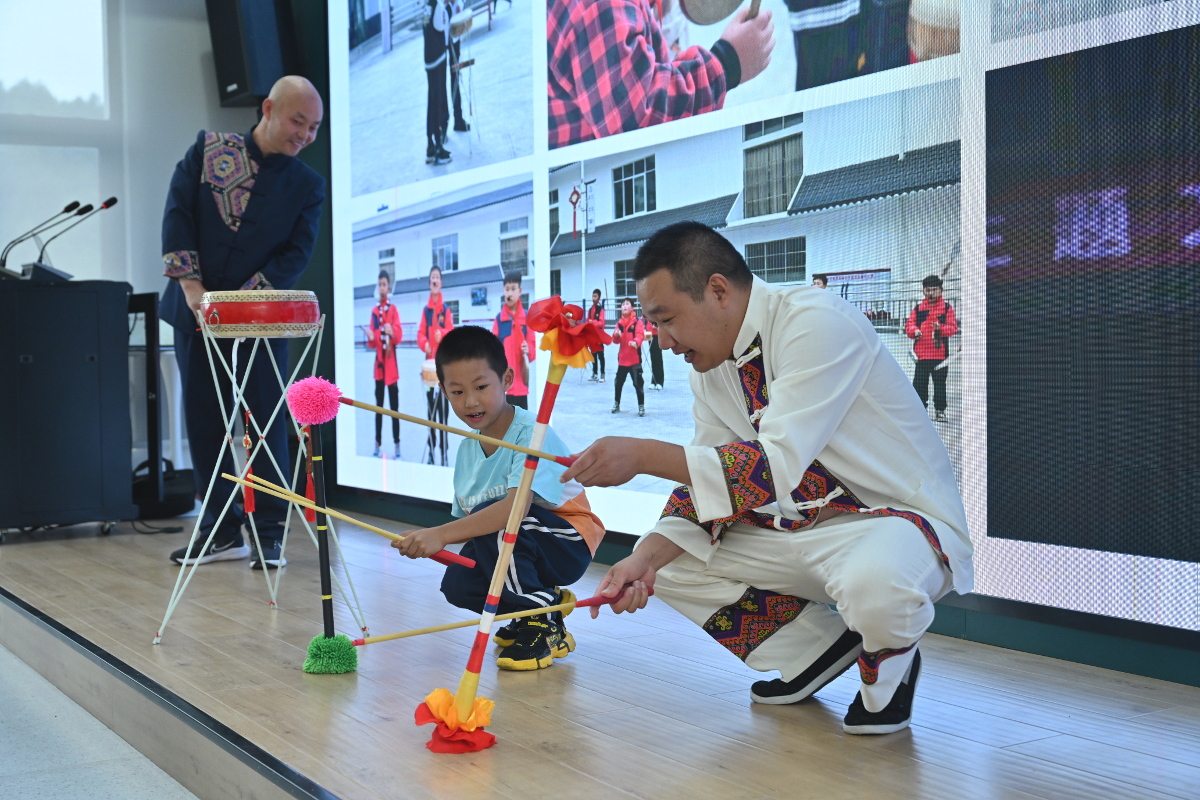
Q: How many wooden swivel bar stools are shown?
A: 0